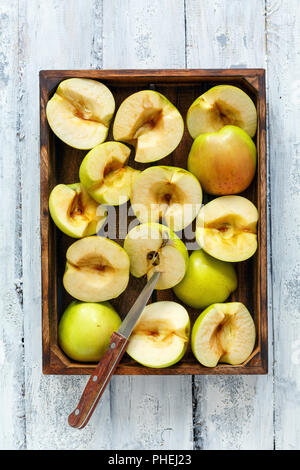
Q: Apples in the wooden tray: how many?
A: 14